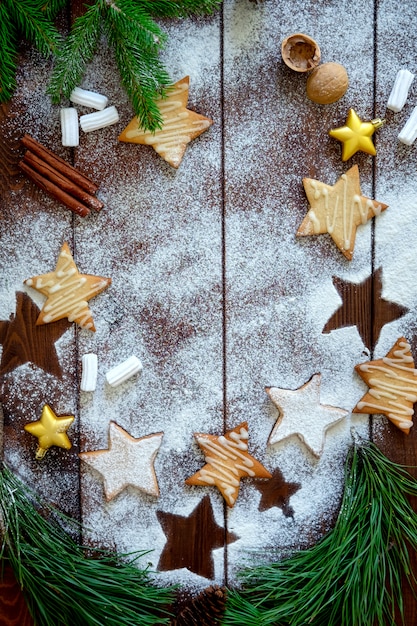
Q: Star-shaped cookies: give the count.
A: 7